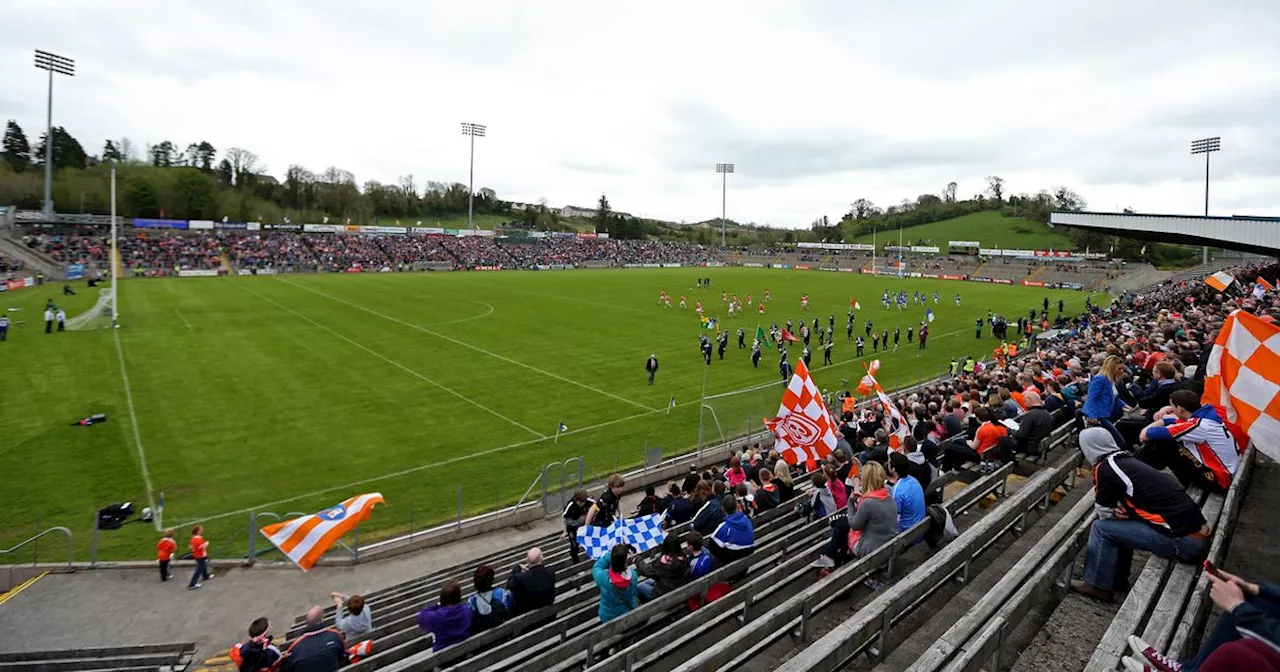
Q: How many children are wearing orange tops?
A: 2